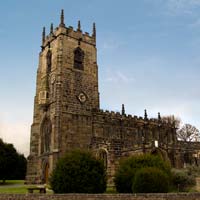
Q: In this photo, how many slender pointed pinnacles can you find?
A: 8